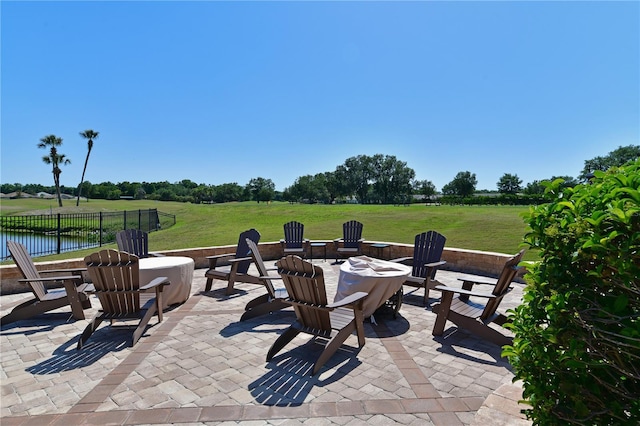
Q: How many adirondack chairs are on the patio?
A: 10